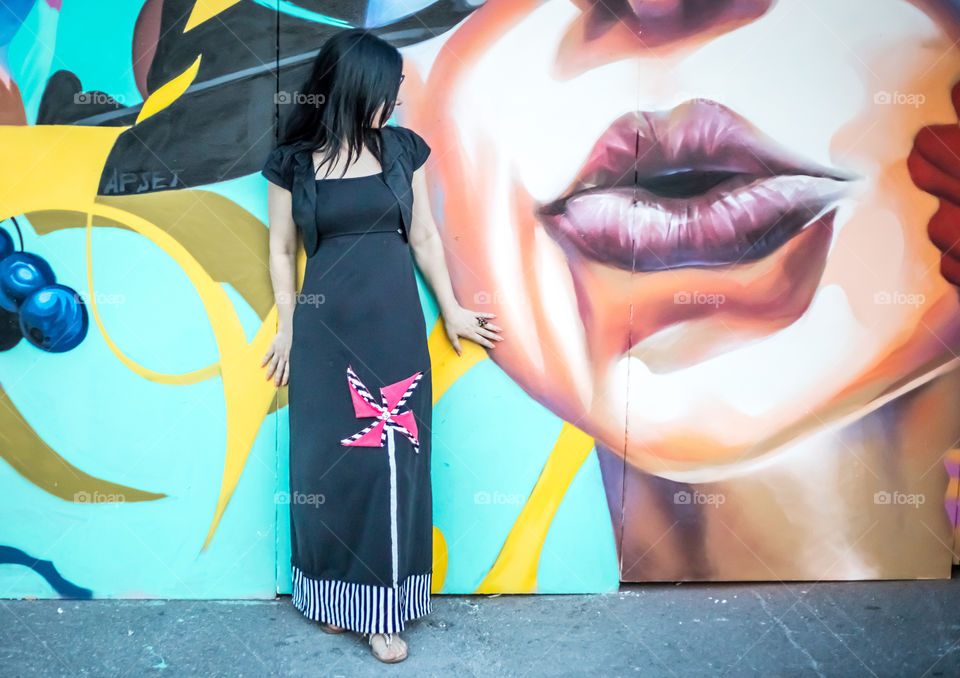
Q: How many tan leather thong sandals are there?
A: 2